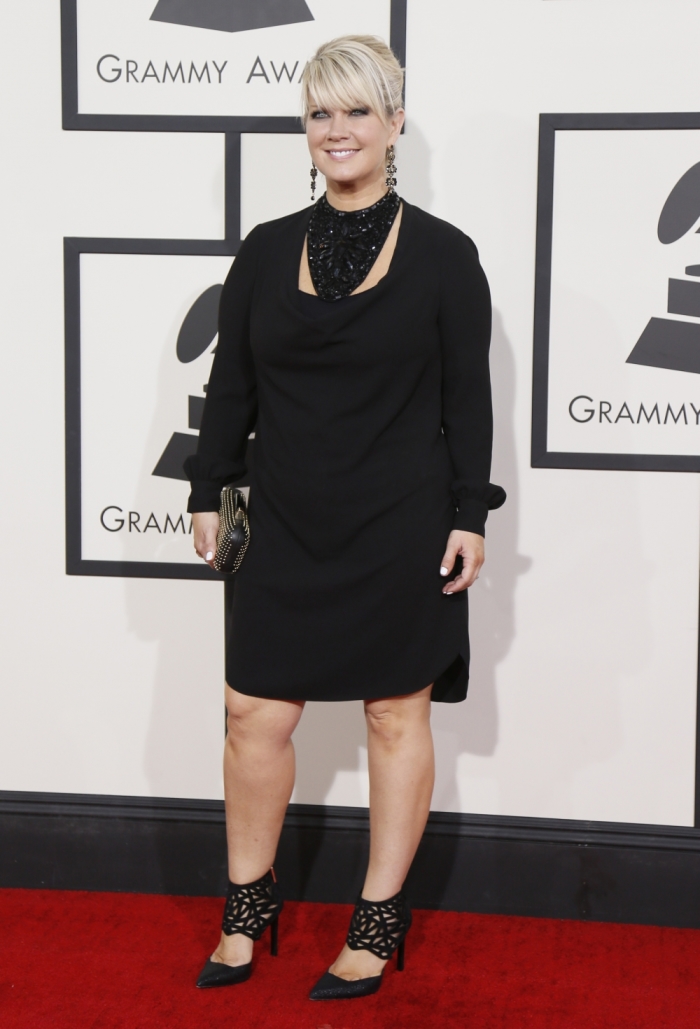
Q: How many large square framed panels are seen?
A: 3